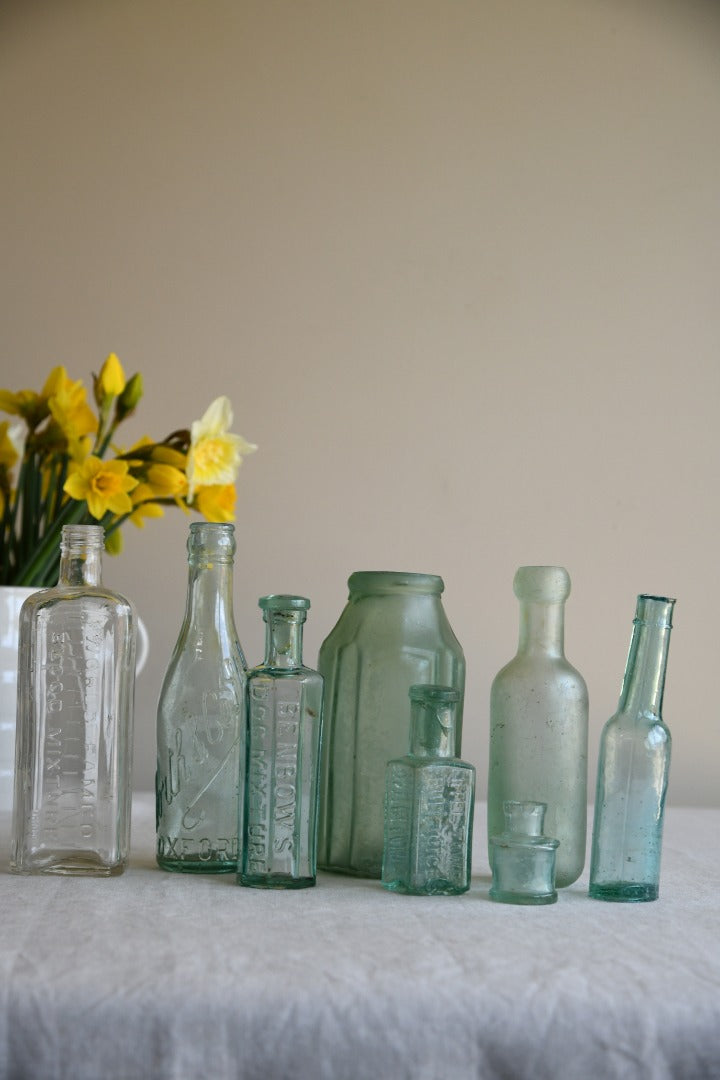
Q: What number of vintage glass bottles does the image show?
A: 8